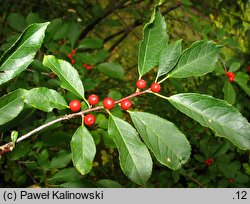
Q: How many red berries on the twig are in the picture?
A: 7